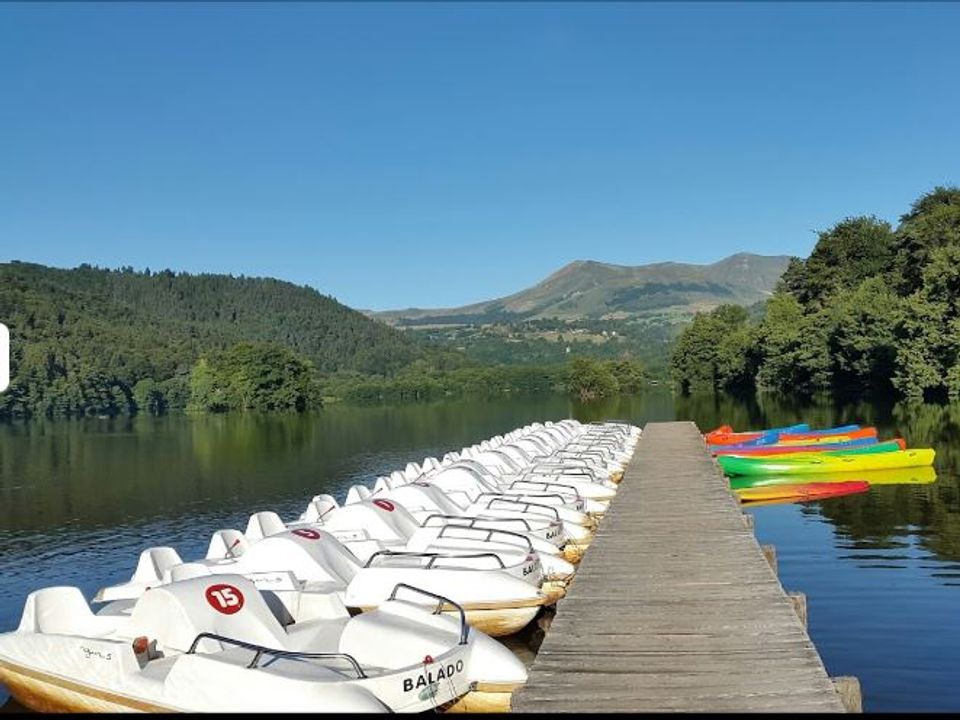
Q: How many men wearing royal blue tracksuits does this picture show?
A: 0